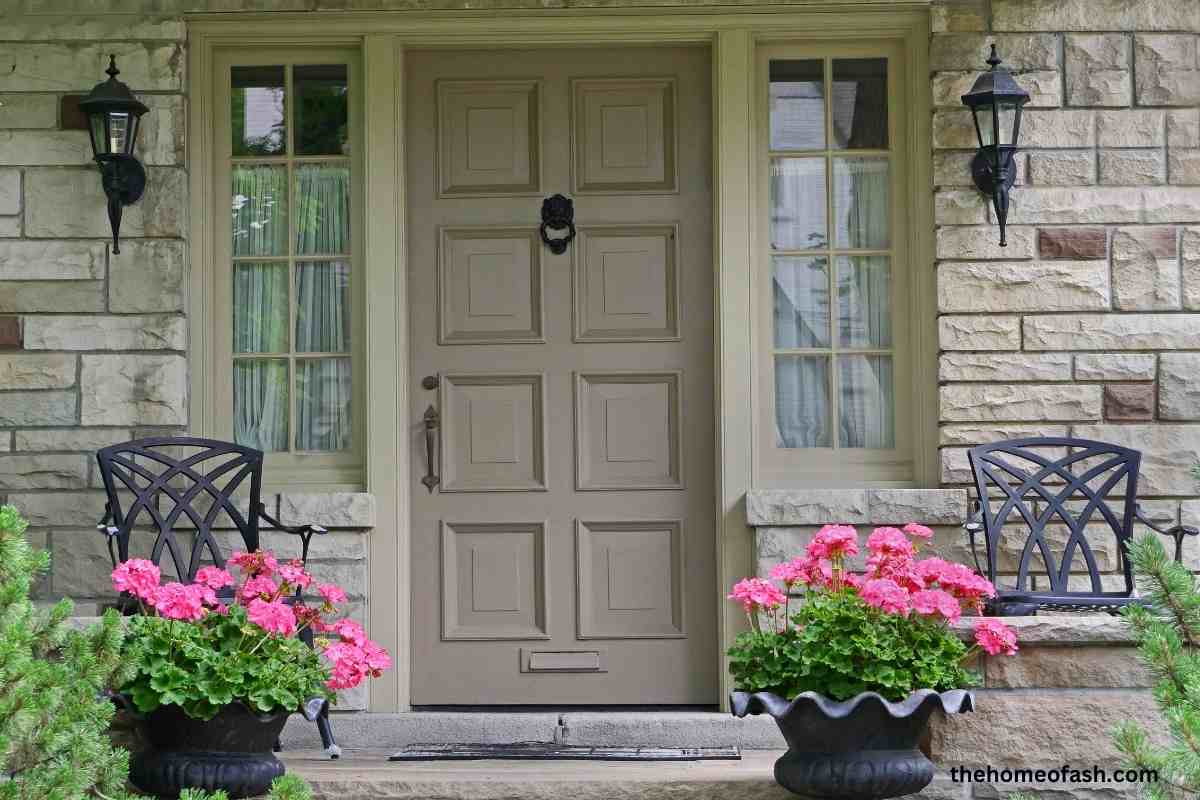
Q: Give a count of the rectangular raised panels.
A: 8